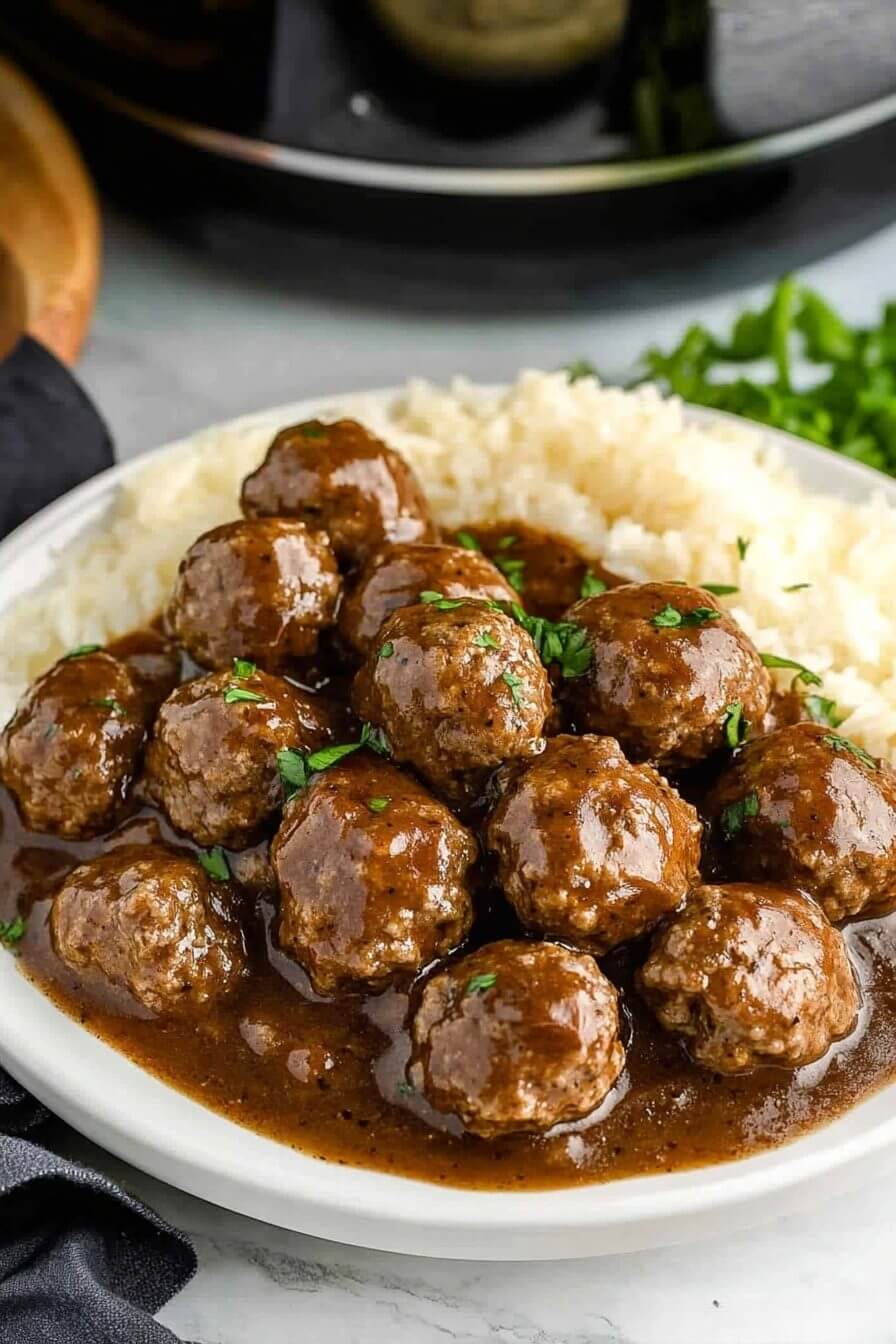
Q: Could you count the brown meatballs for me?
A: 13